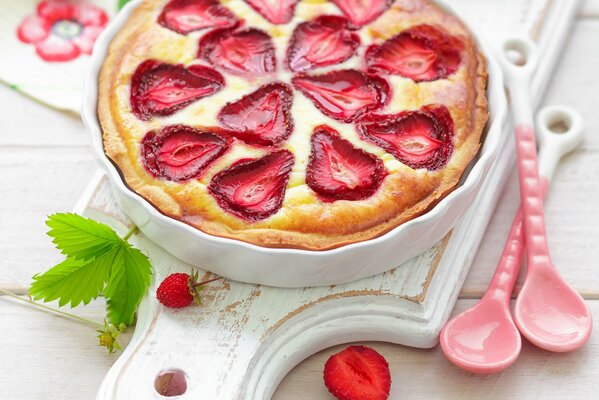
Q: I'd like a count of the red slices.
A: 14